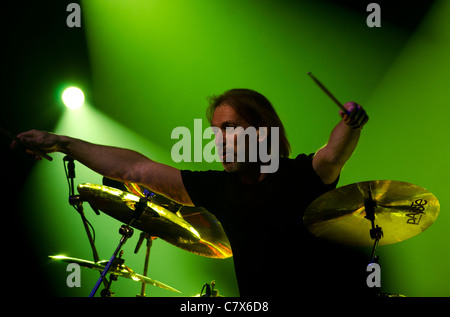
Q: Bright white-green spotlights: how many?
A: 1